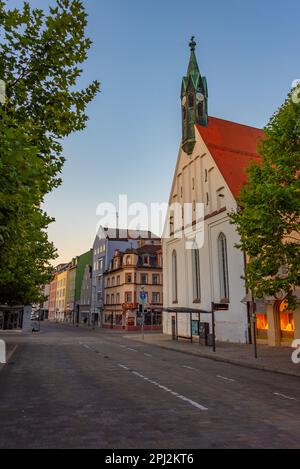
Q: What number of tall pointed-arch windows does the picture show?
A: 3